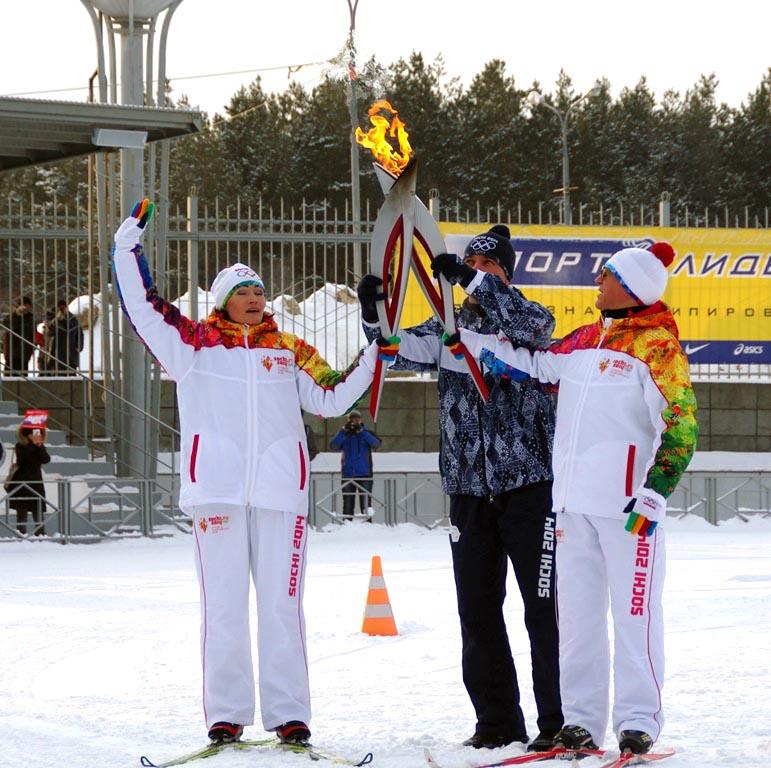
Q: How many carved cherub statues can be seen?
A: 0